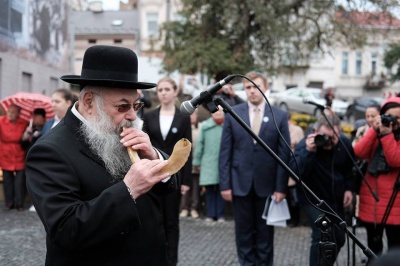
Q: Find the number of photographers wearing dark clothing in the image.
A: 1